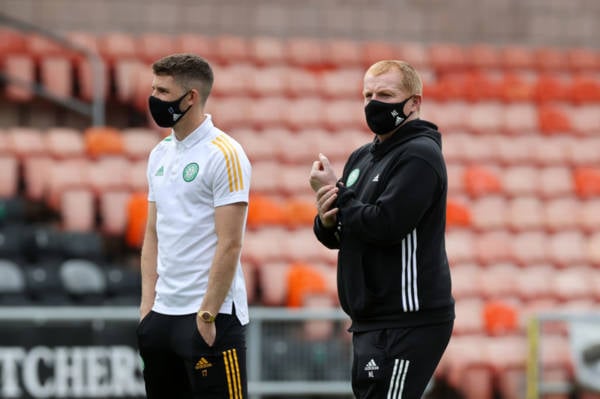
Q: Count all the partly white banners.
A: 2